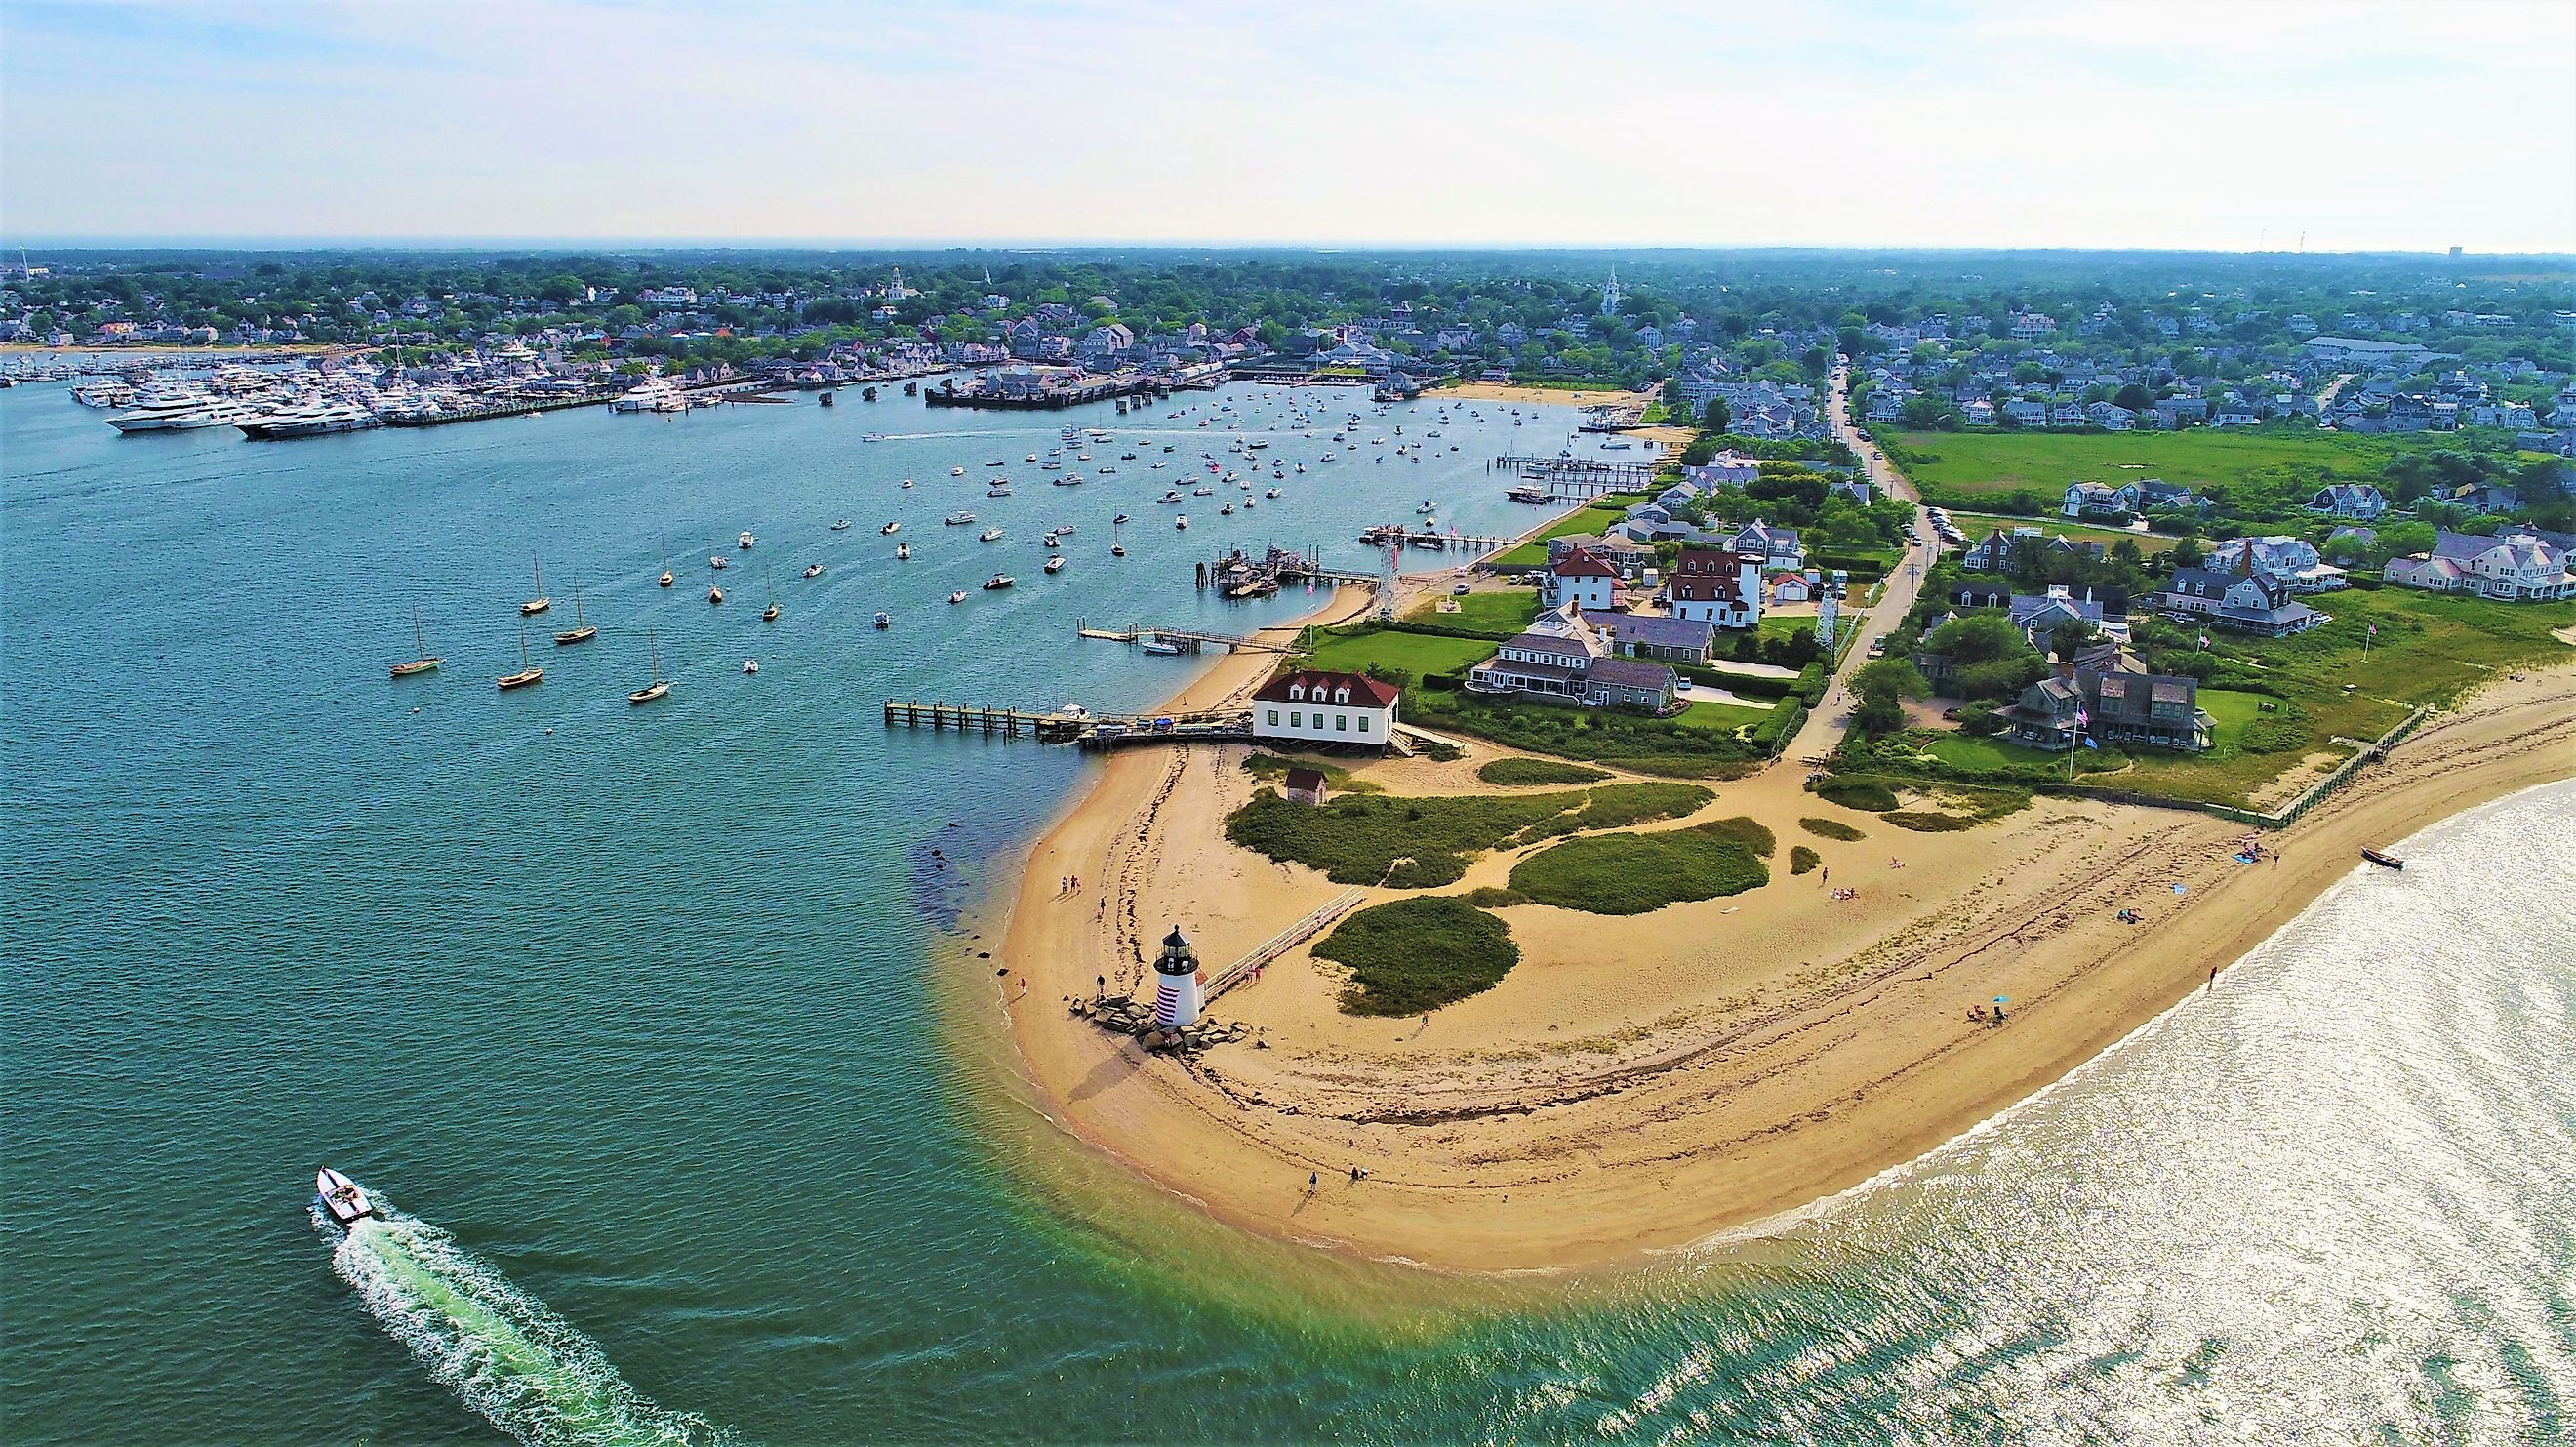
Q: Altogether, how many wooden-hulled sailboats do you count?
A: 8